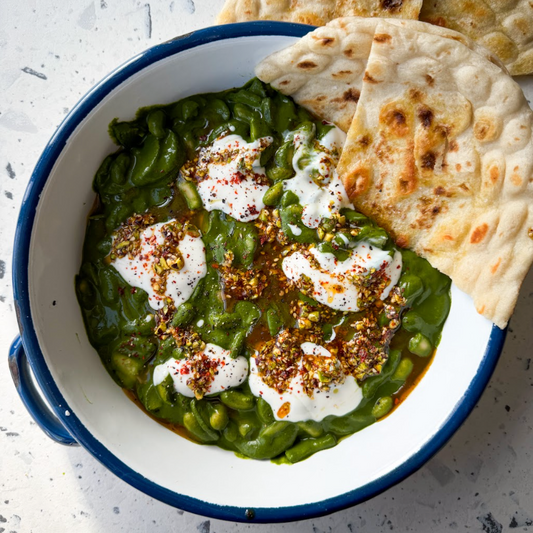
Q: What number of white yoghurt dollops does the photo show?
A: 6